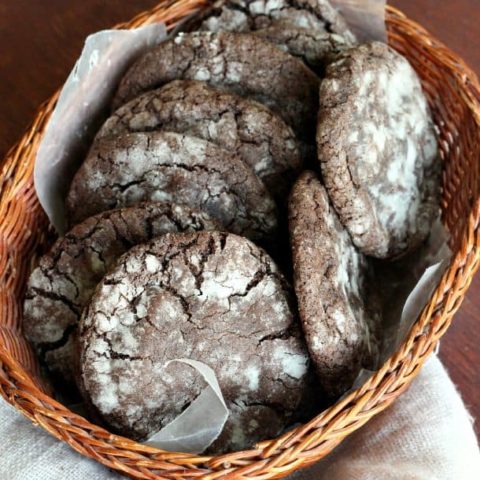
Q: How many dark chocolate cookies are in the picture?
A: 8